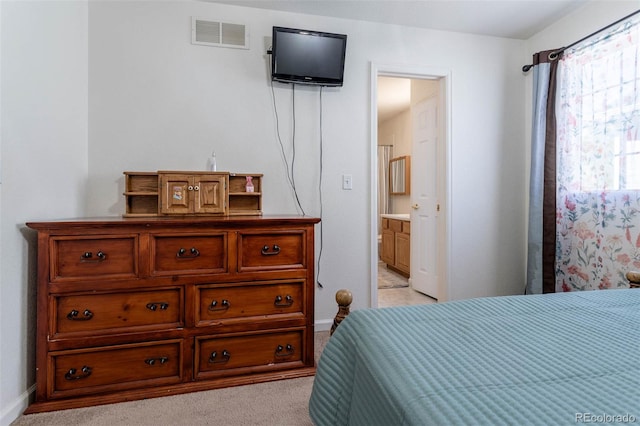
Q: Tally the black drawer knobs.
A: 11